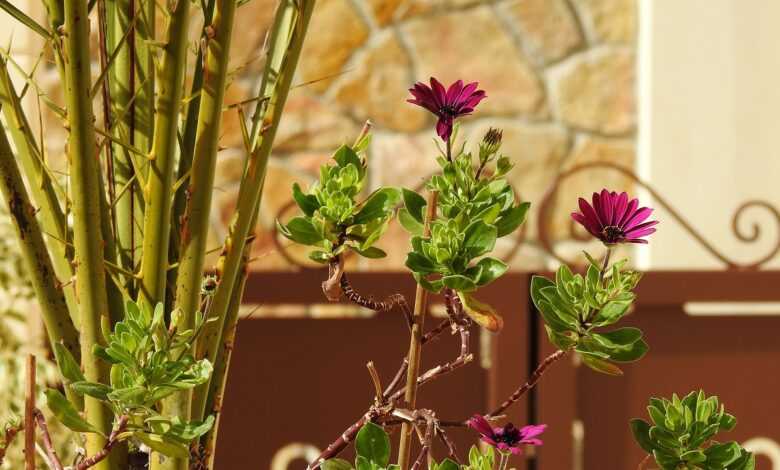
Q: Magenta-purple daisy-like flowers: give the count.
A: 3